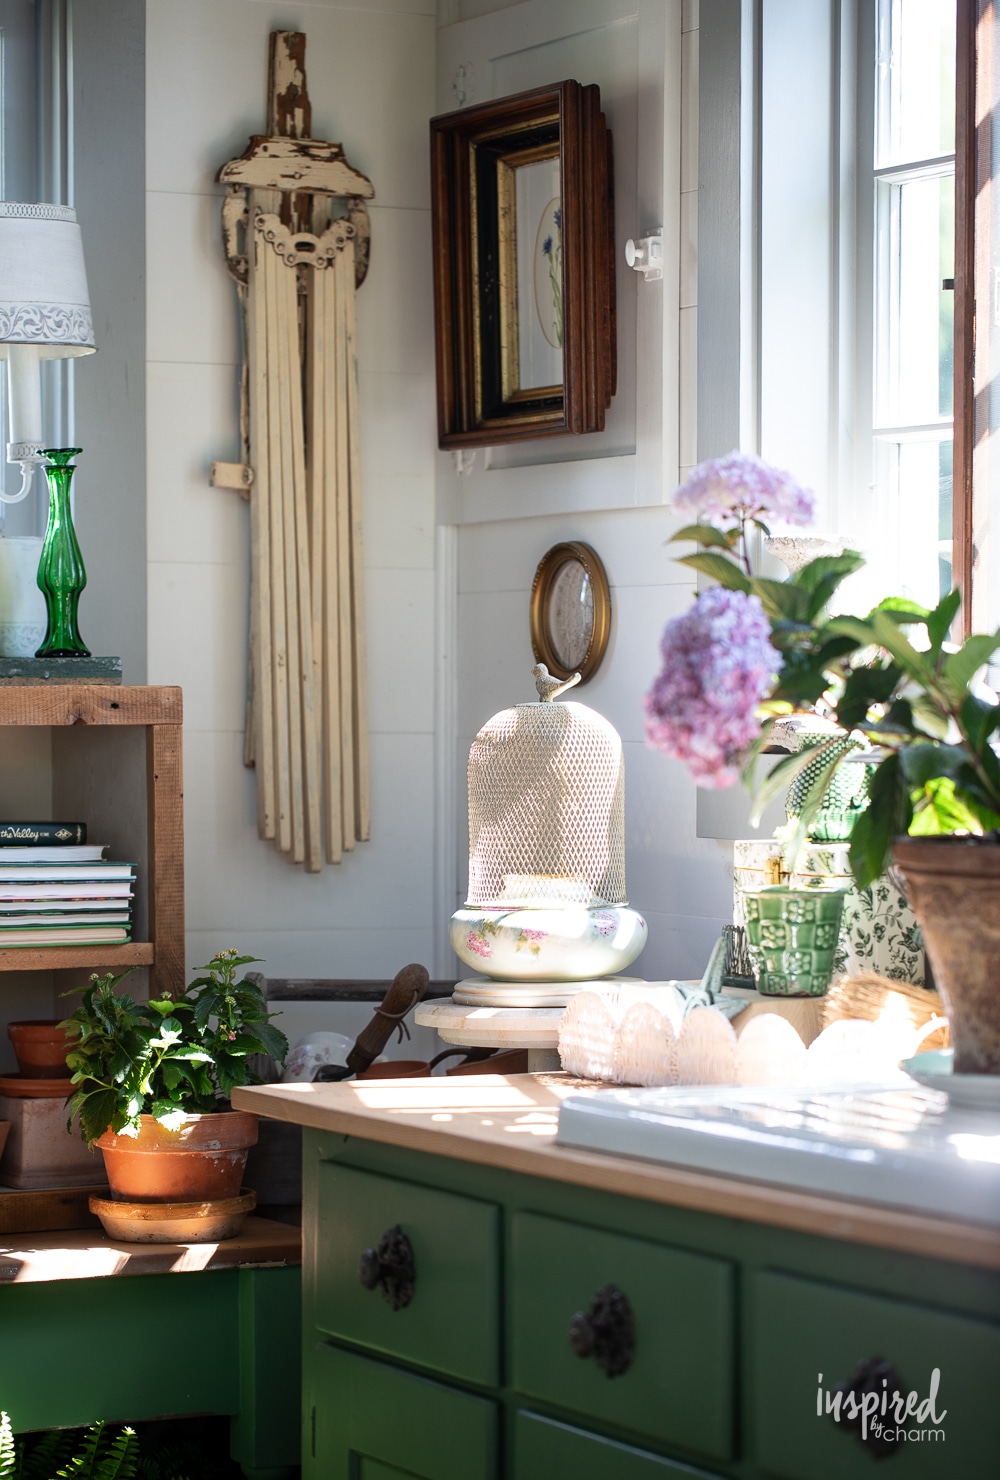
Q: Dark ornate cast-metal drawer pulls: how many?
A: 3